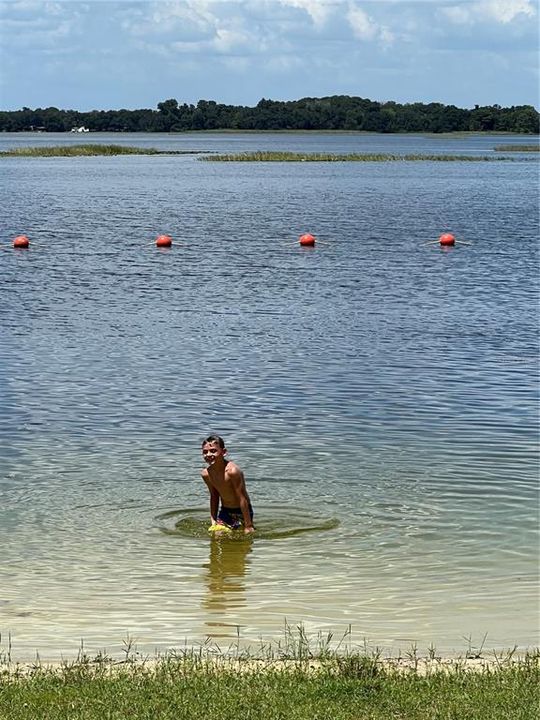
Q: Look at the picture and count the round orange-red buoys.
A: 4